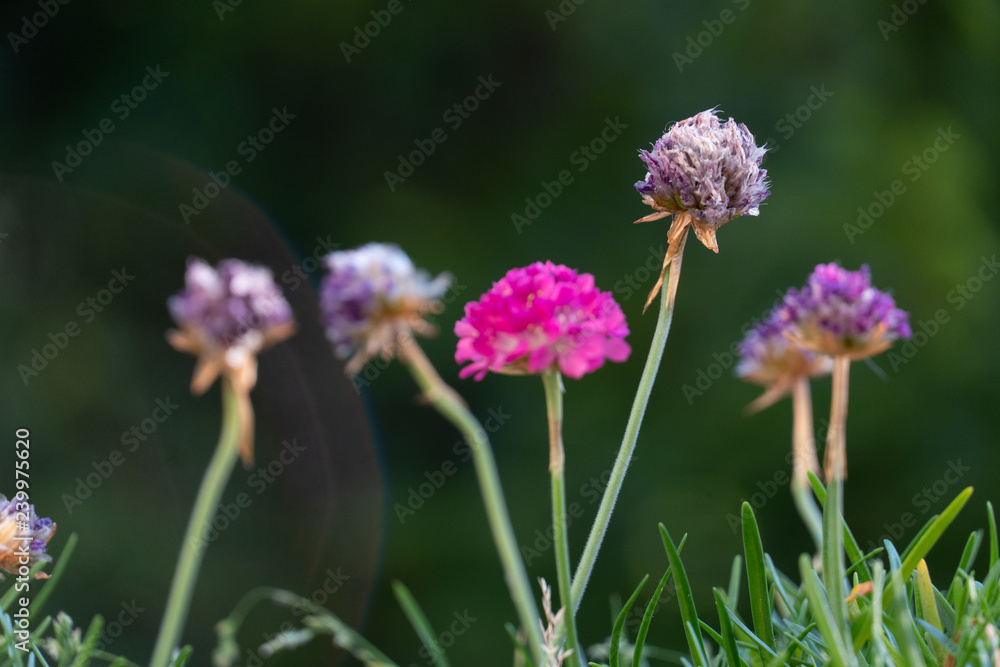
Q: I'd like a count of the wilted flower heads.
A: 6